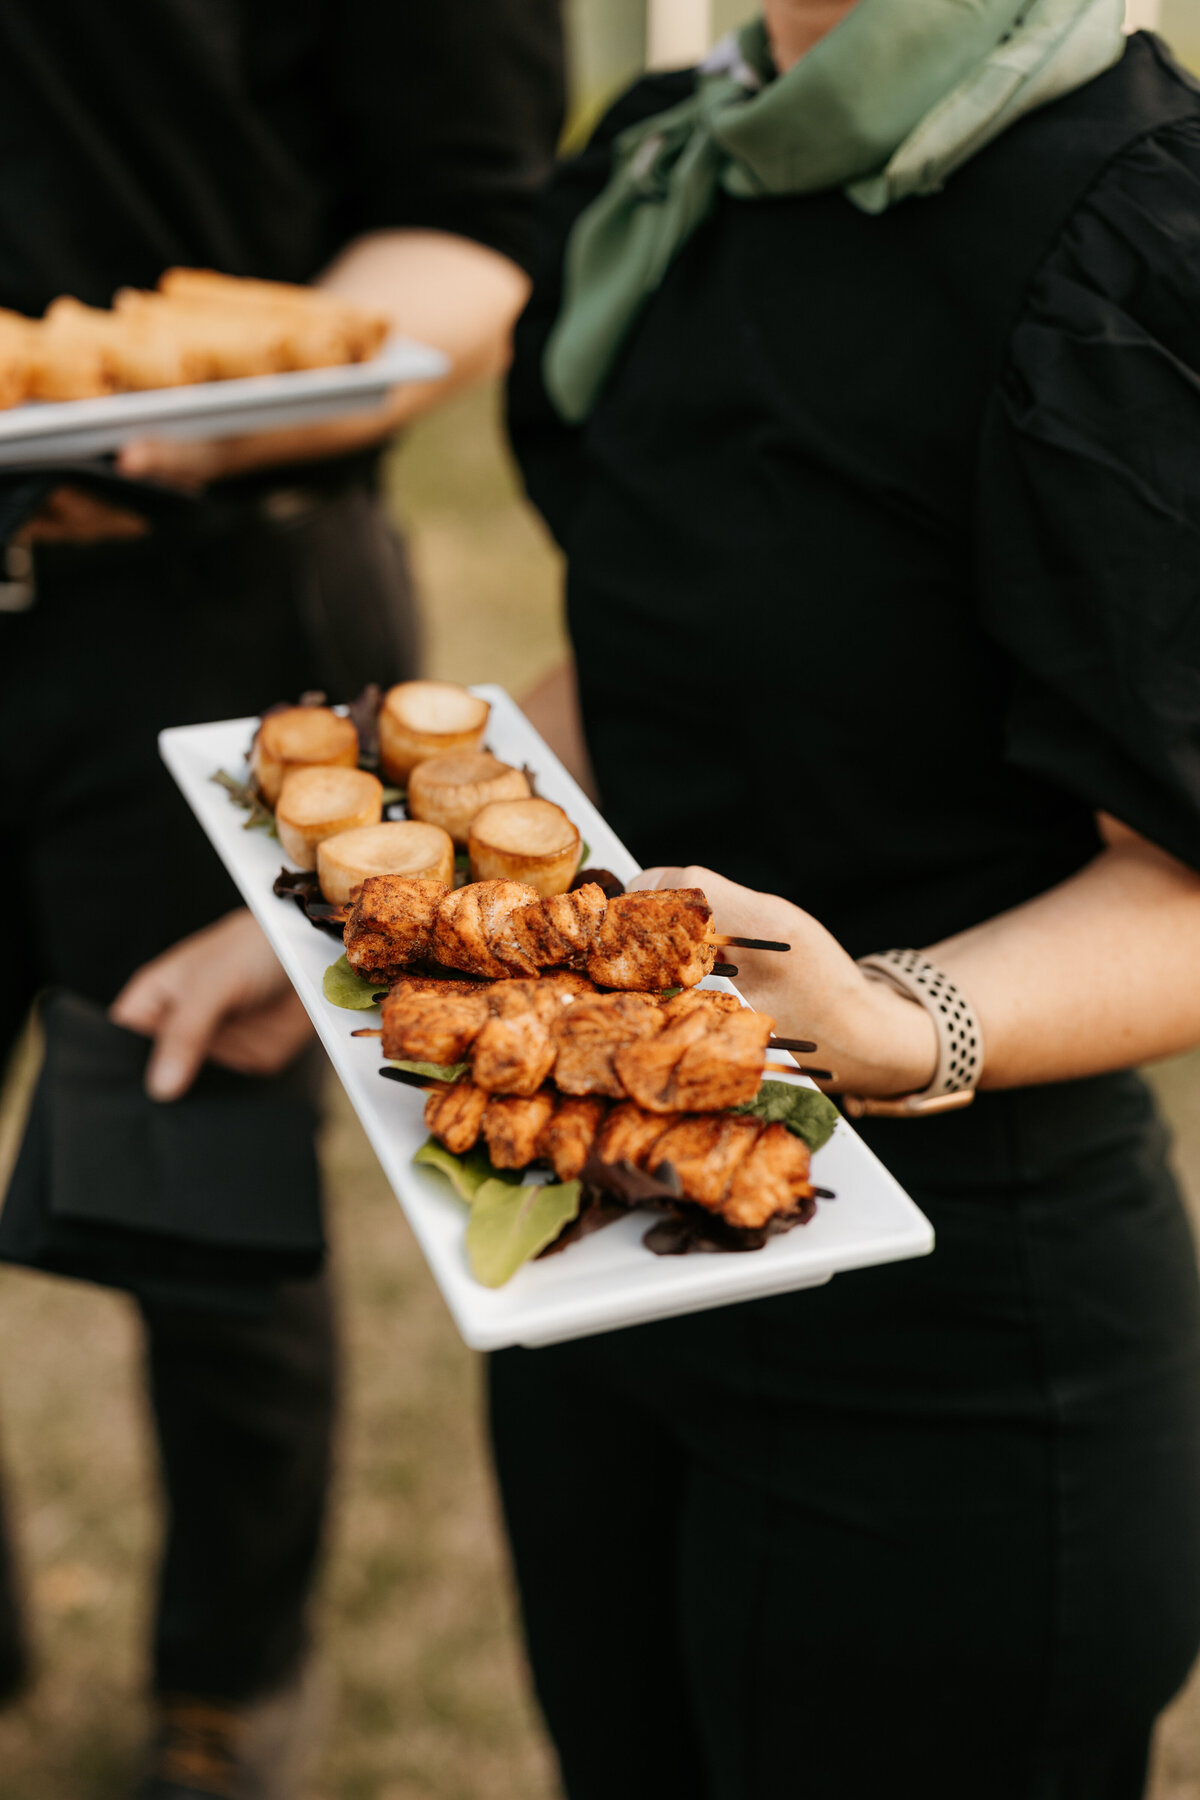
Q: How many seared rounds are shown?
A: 6